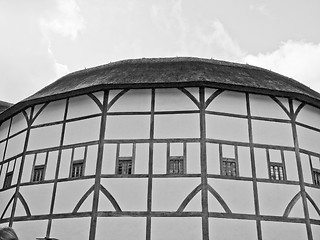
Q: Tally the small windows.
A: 8